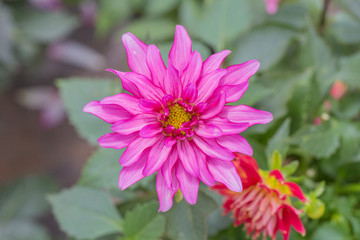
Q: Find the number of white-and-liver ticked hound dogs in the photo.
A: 0